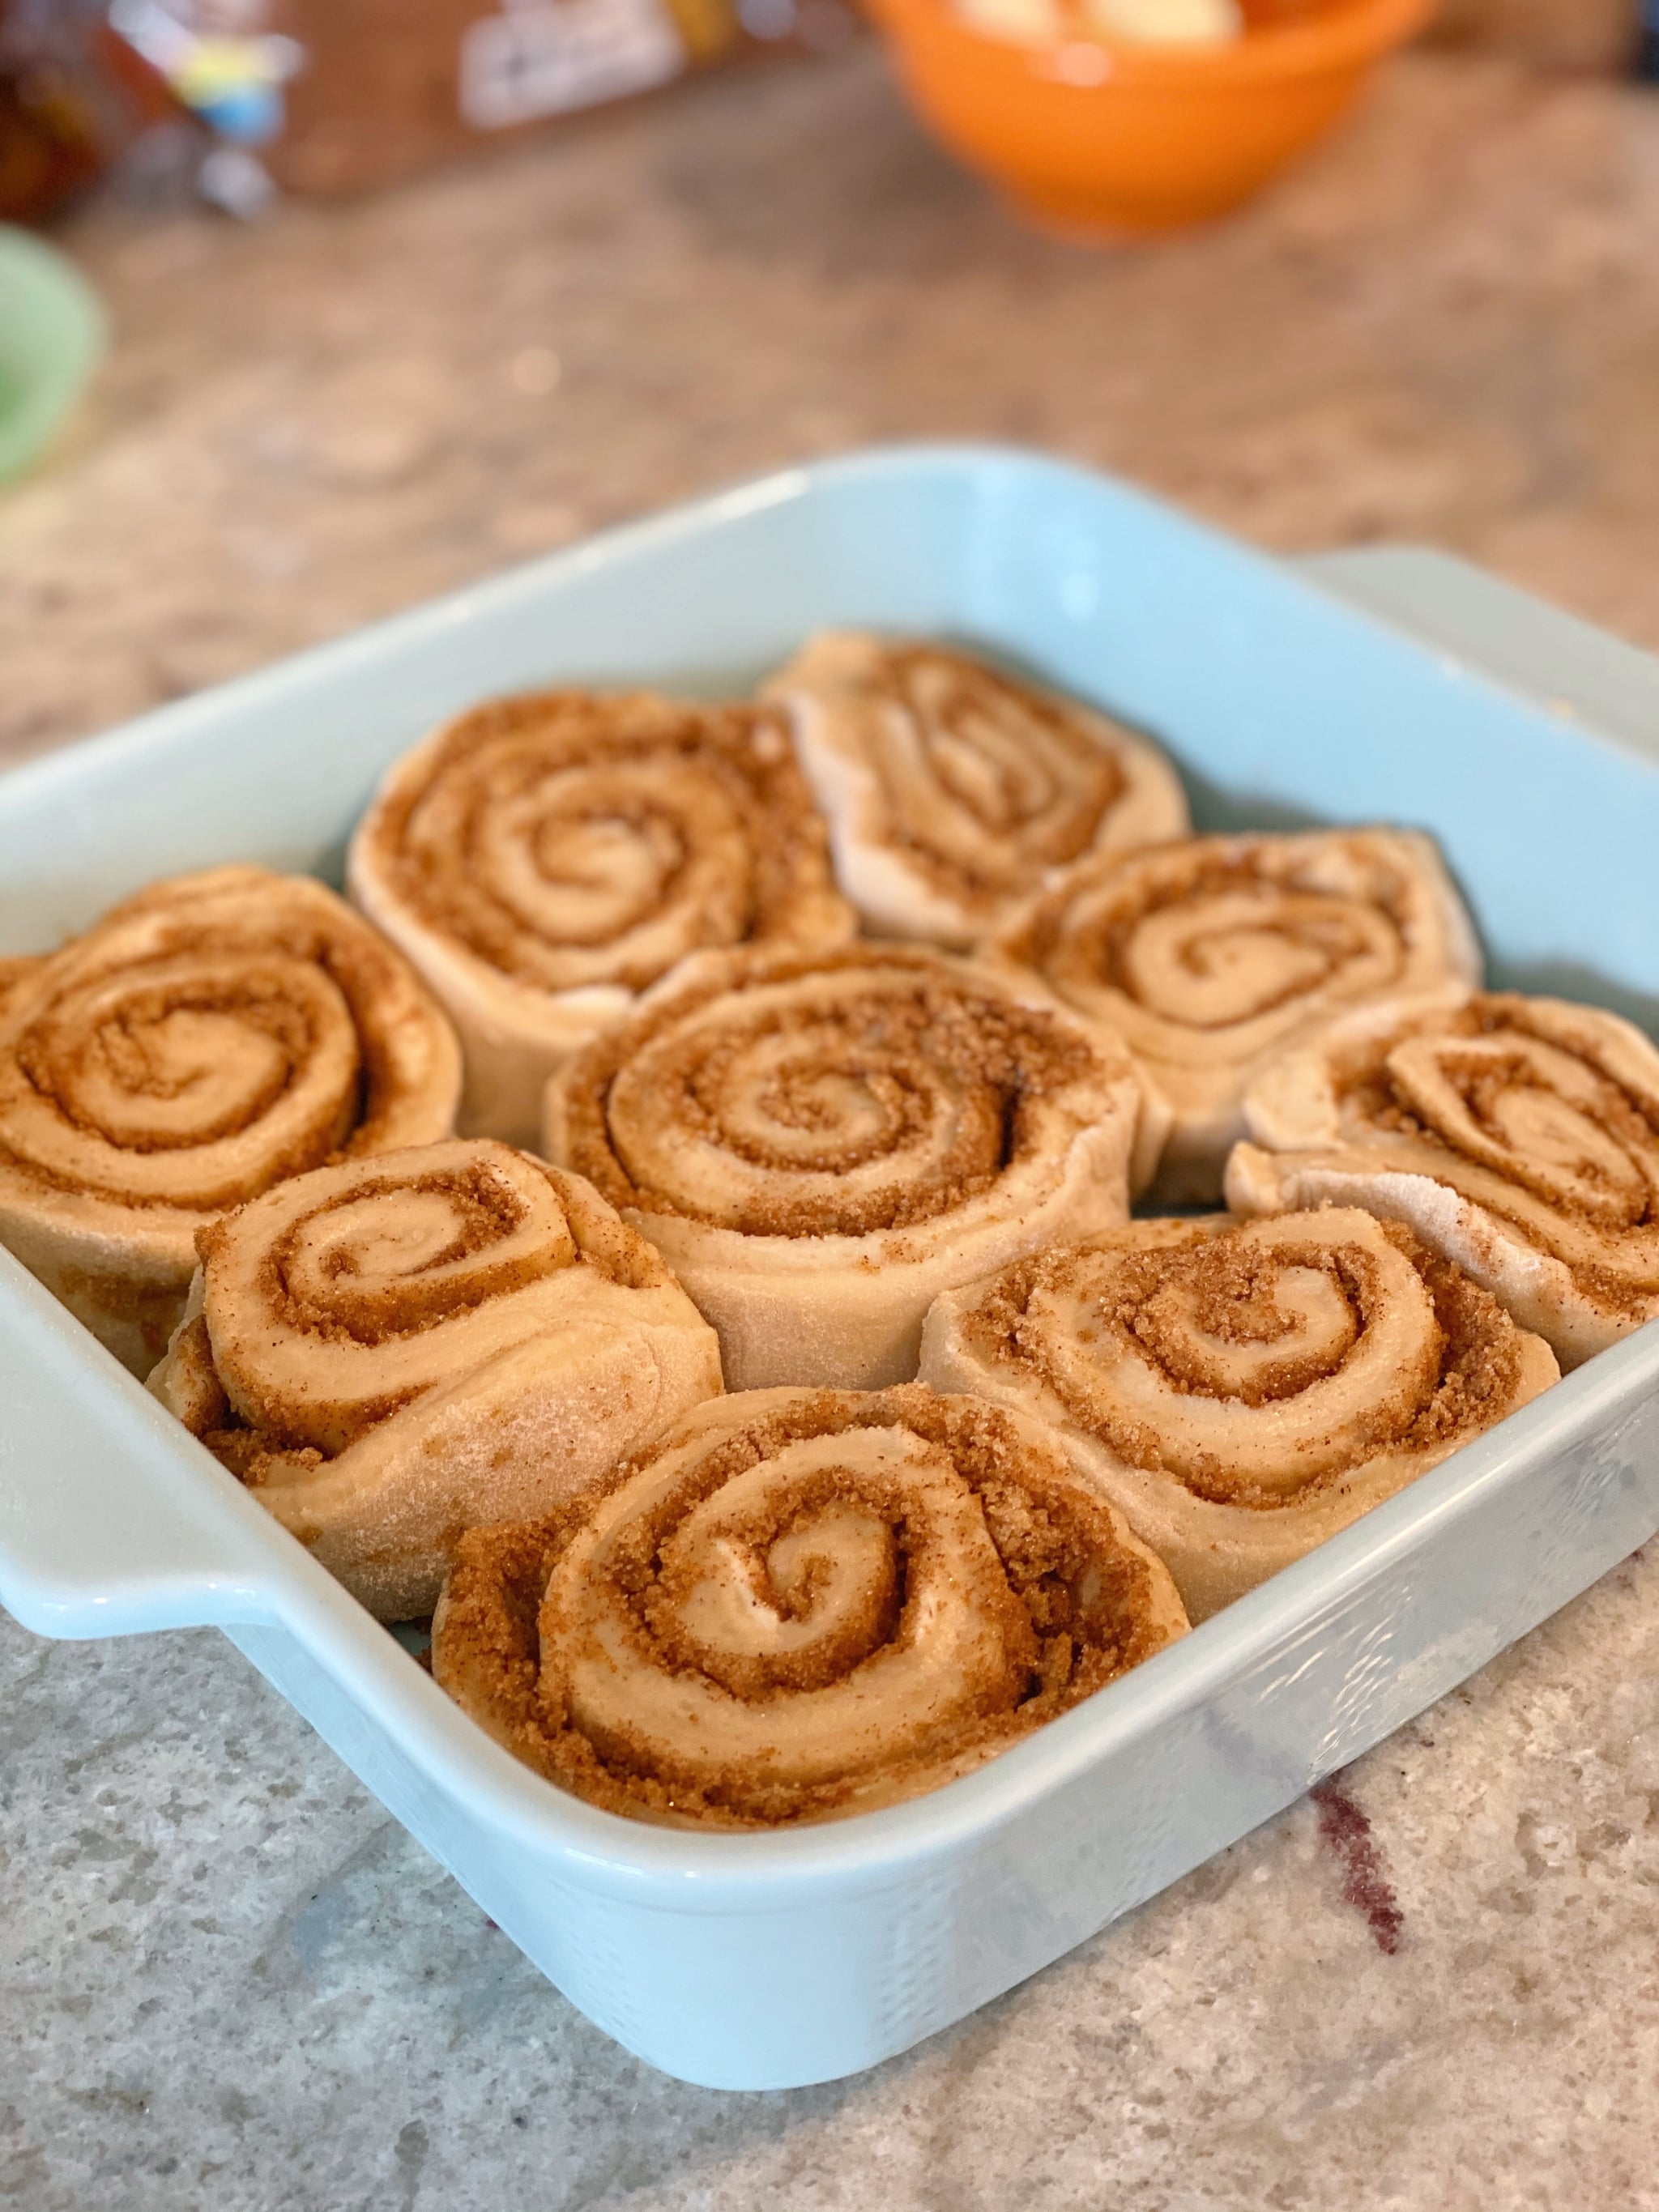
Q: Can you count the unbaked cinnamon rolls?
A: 9